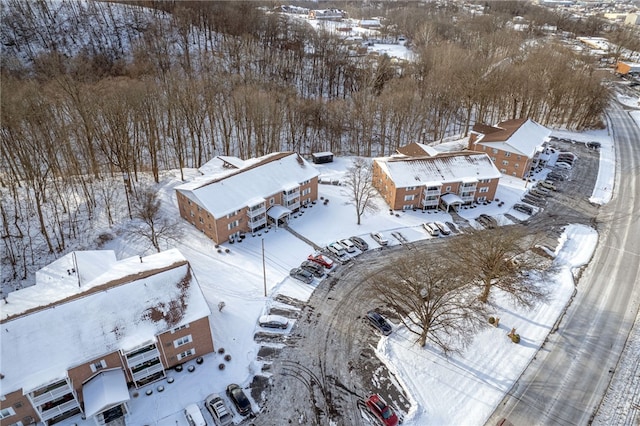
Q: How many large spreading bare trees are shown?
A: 2